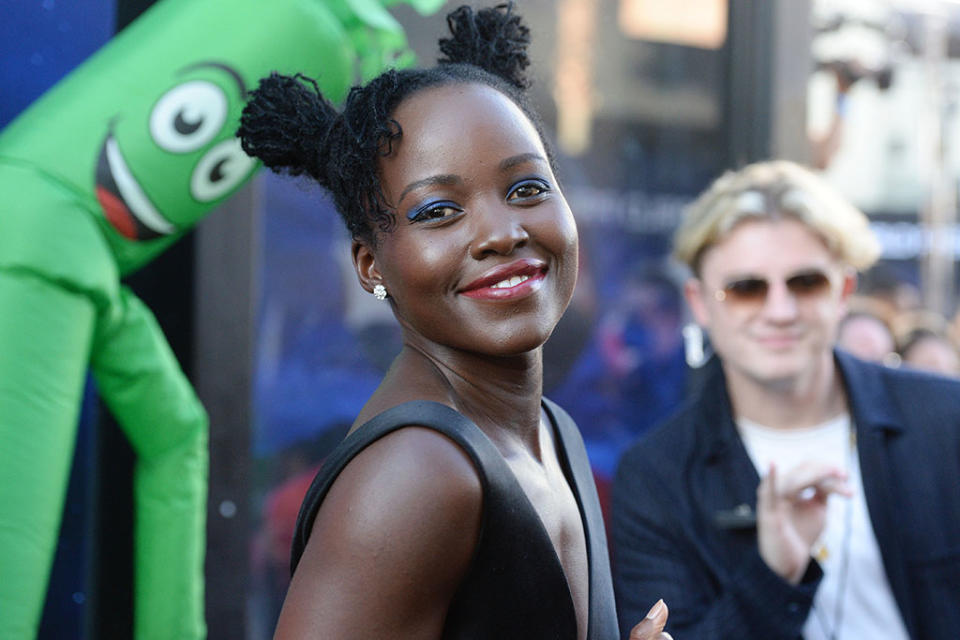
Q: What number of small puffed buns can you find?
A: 2